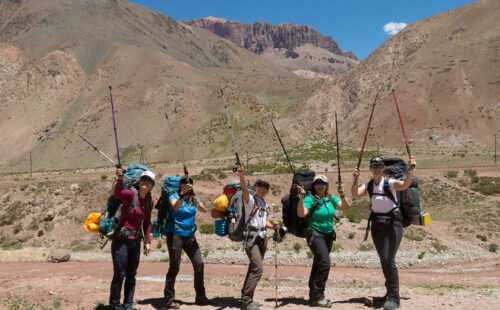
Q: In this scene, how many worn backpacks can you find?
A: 5